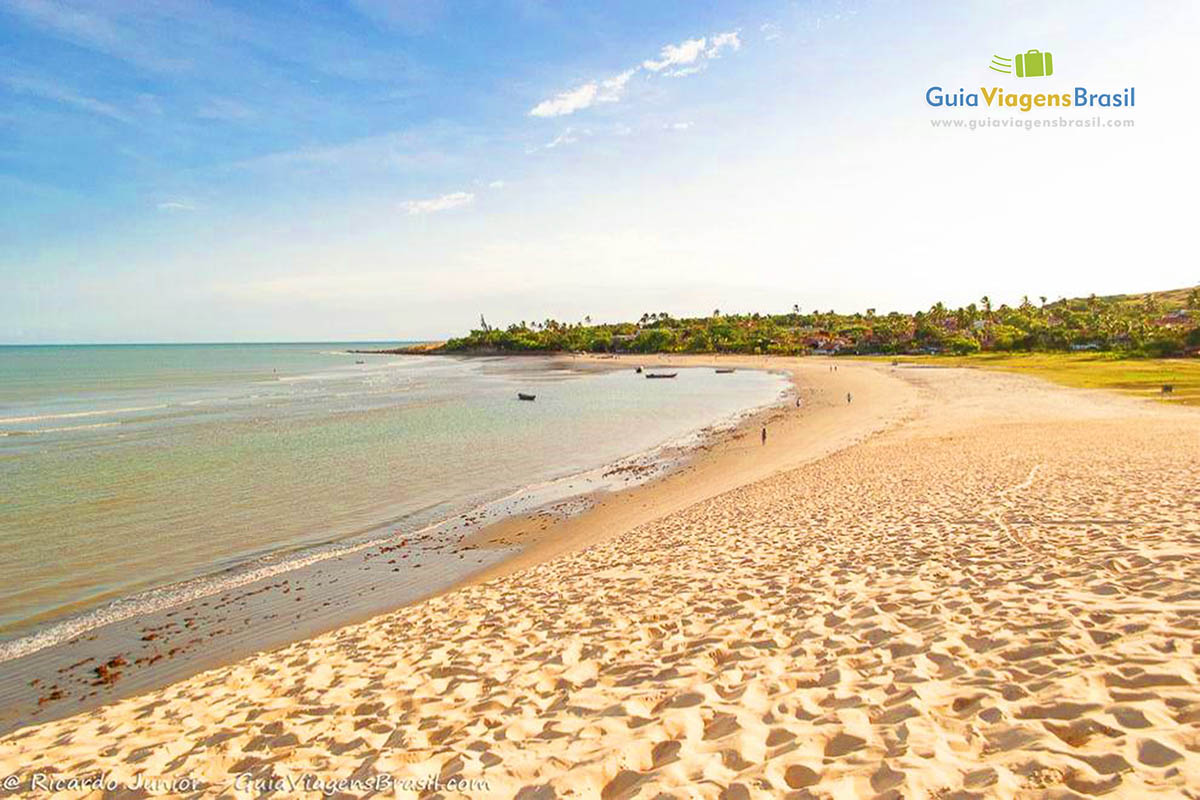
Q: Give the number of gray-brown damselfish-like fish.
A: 0